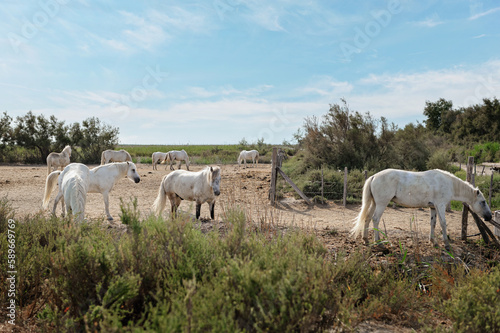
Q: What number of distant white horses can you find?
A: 5